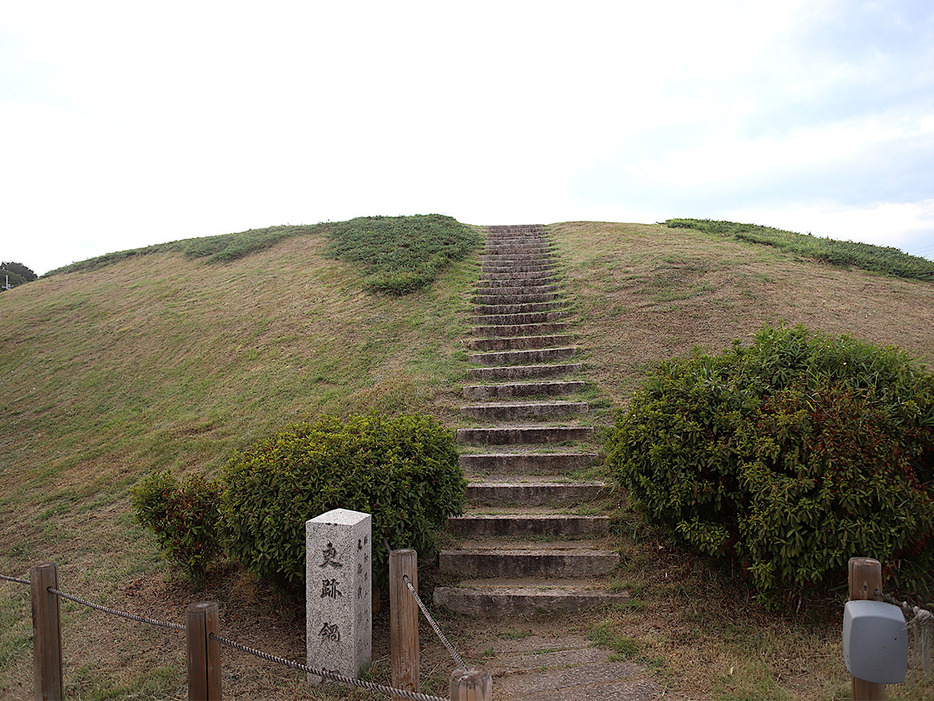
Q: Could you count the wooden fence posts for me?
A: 5